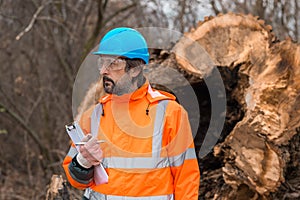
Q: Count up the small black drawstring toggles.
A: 2